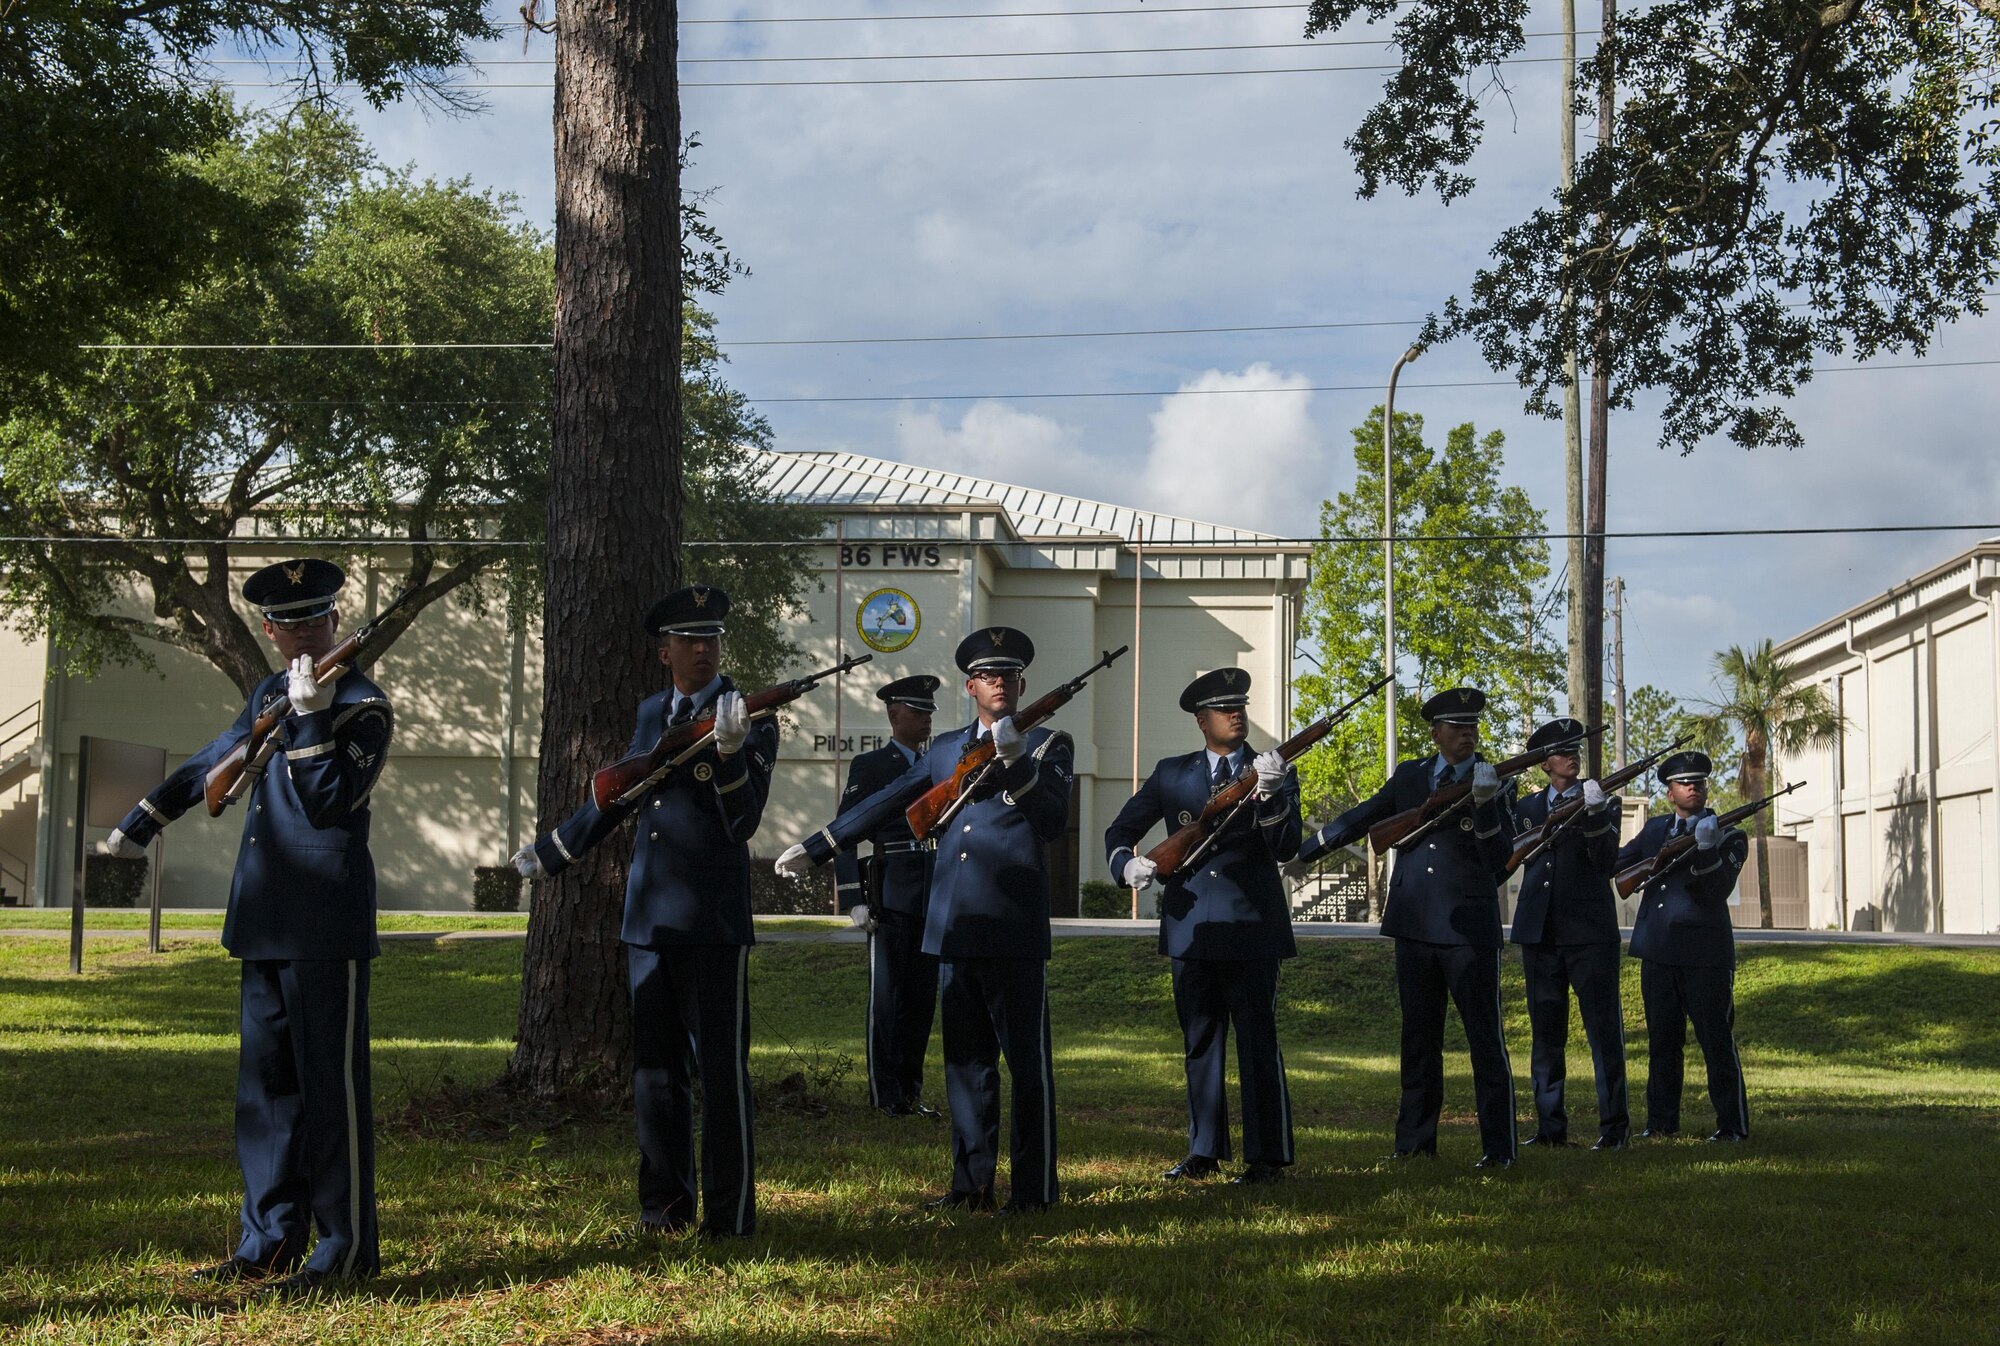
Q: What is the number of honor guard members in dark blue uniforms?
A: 8